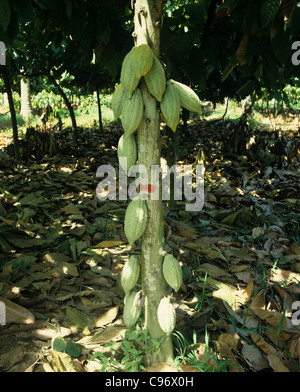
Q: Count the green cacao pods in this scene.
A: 13